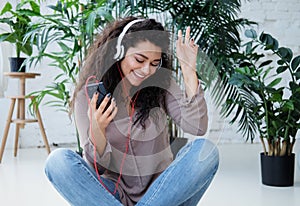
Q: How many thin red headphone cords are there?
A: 1